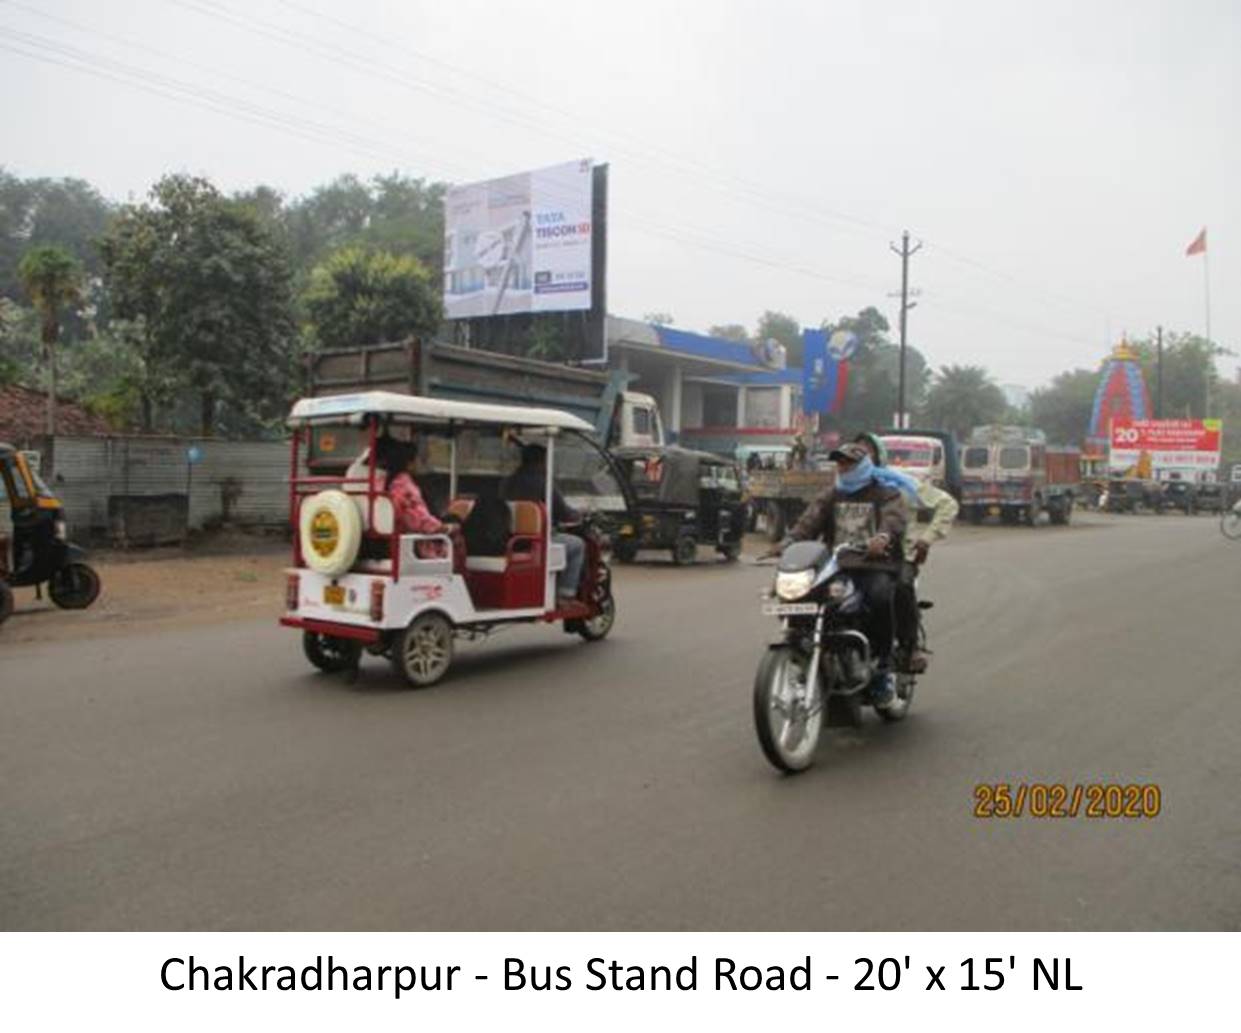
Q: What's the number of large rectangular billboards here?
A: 2